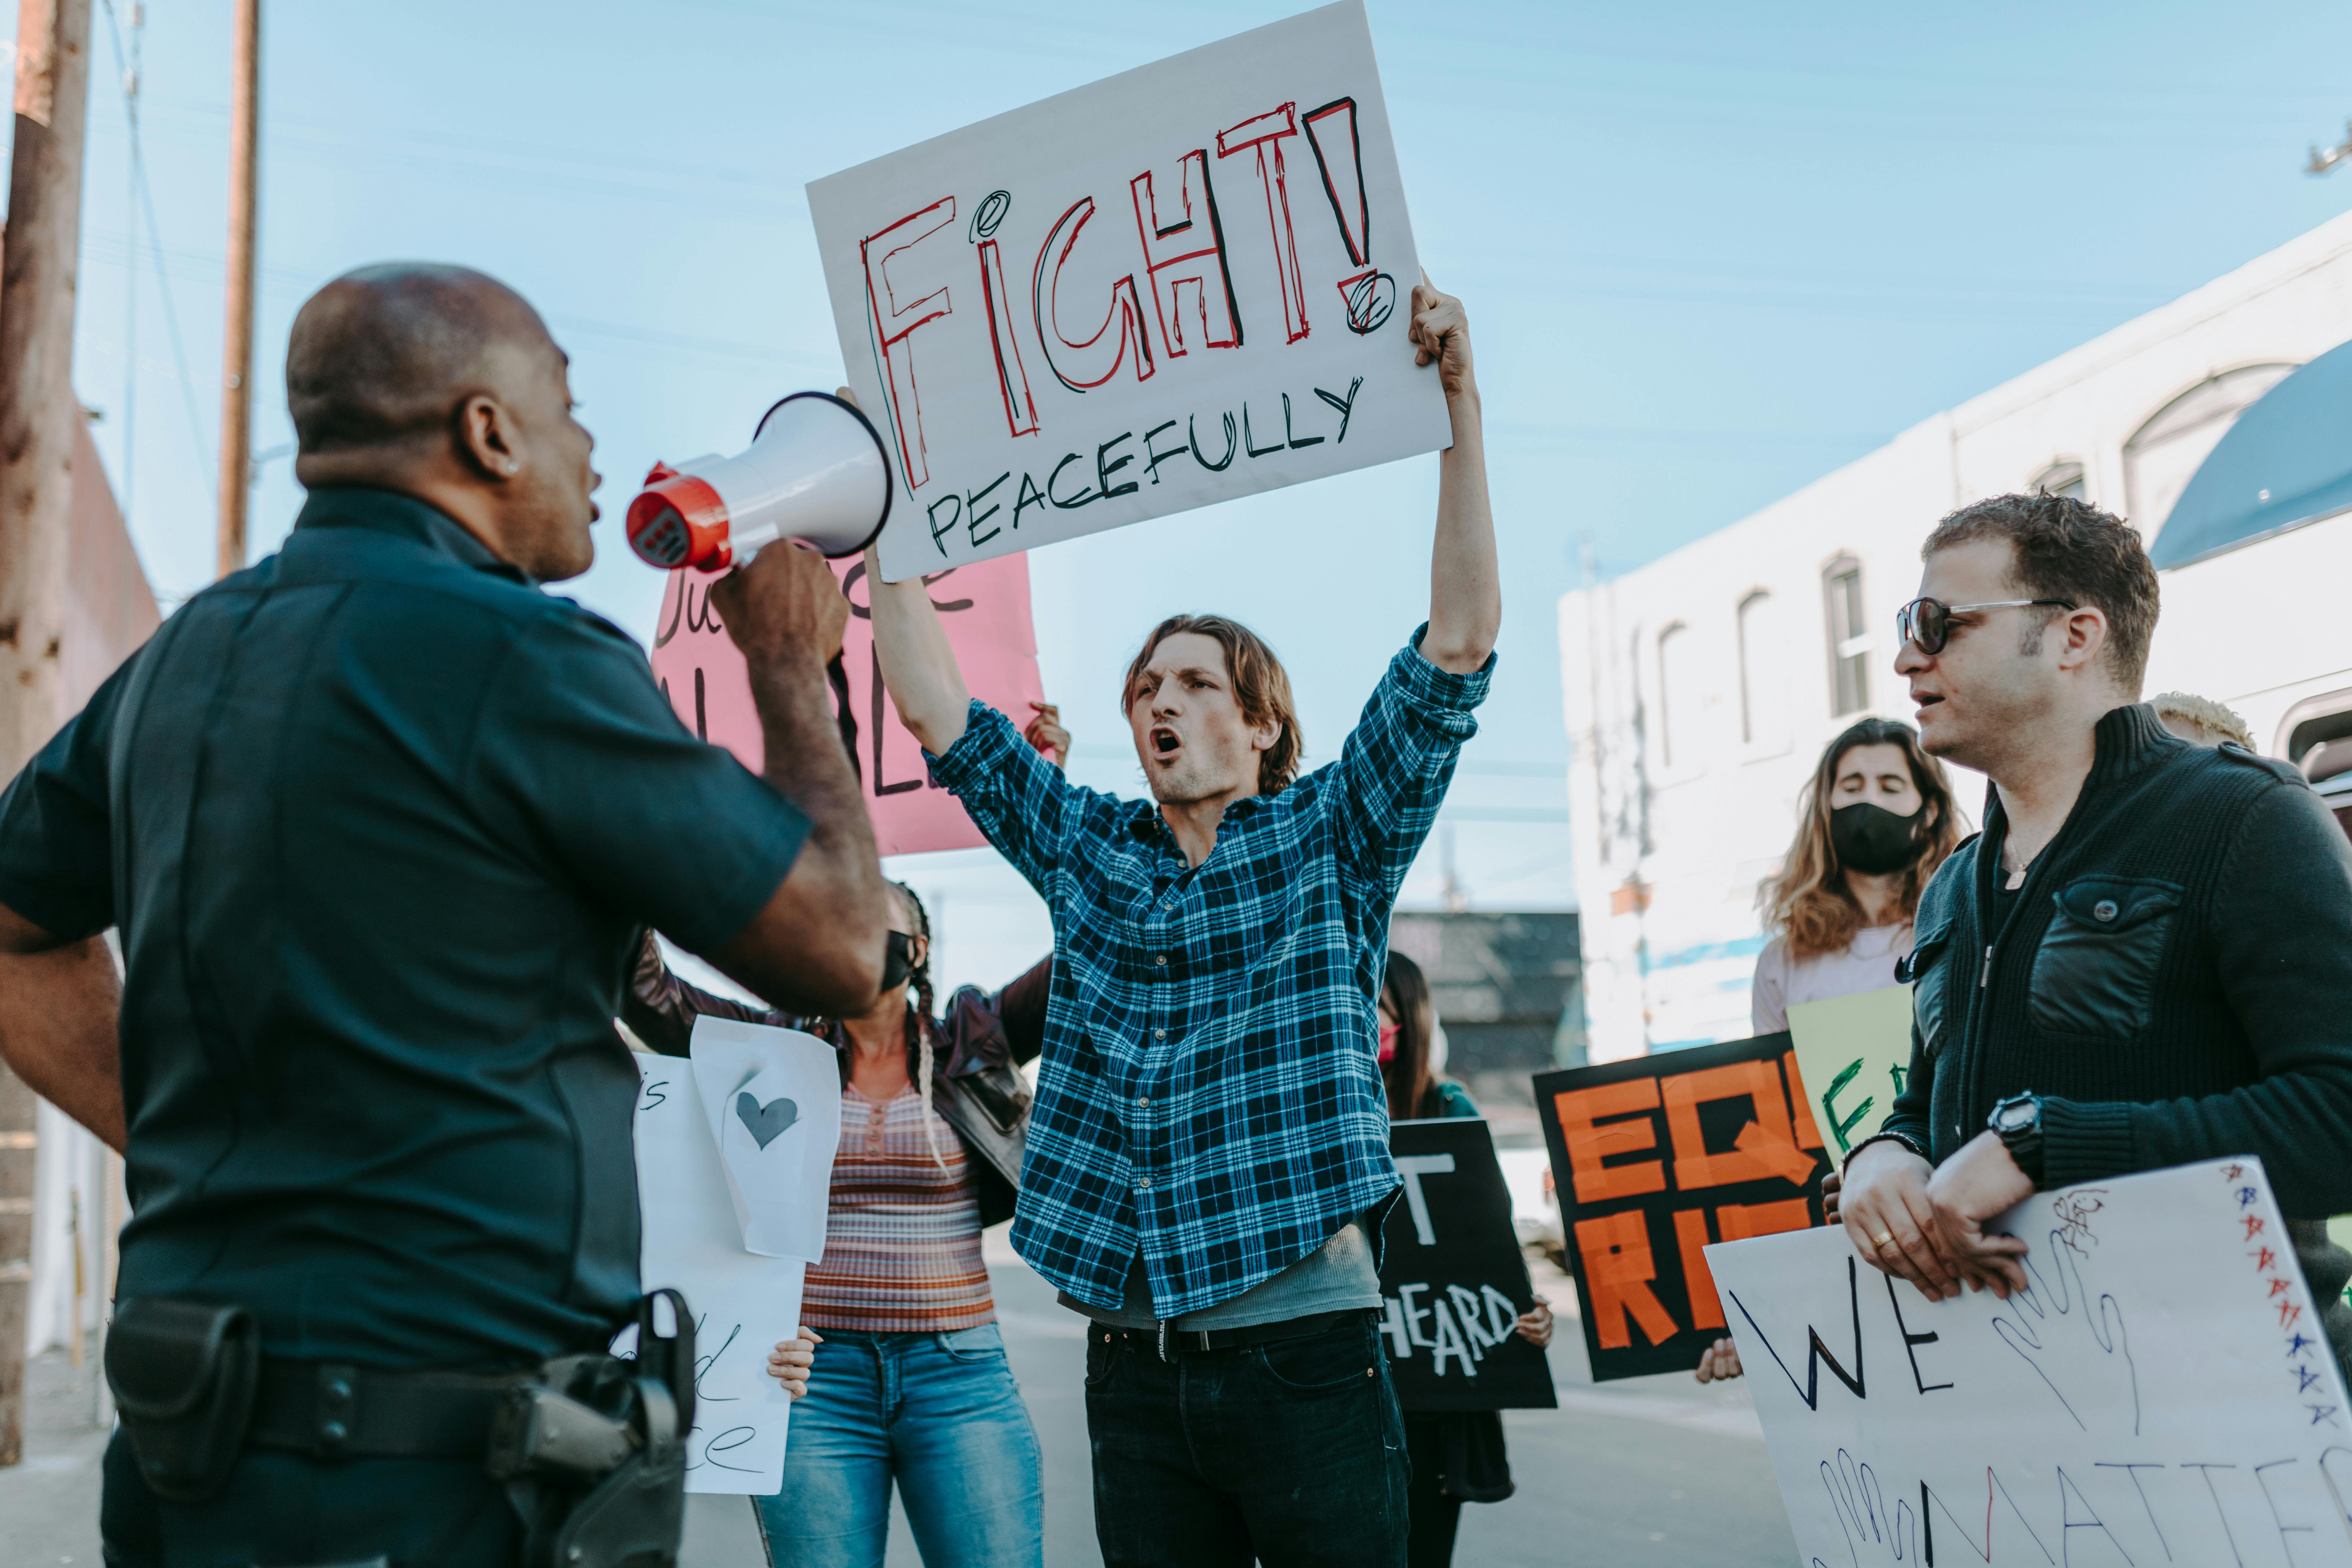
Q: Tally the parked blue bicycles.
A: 0